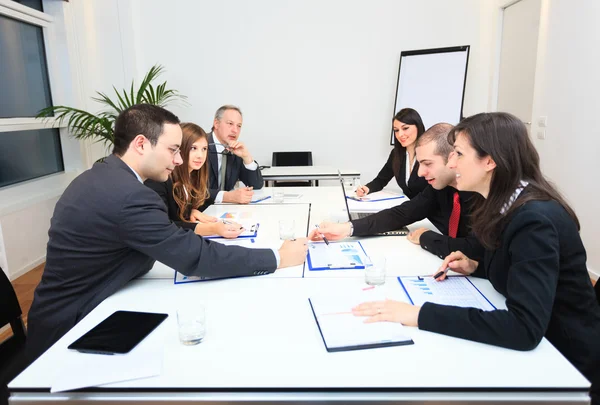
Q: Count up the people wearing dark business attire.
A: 6